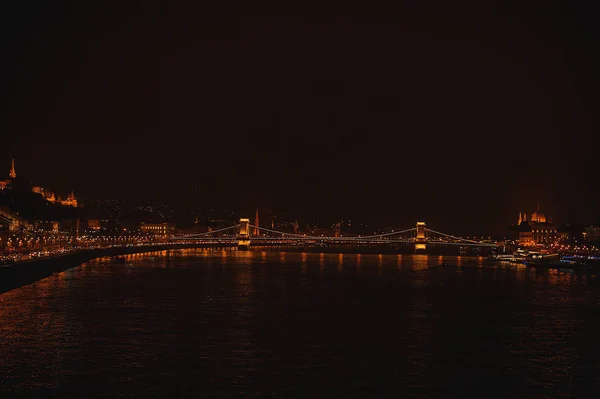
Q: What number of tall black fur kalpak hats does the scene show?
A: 0